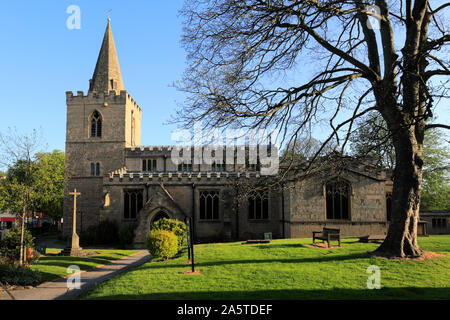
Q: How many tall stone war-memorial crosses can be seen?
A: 1